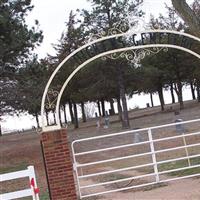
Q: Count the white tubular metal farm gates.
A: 1